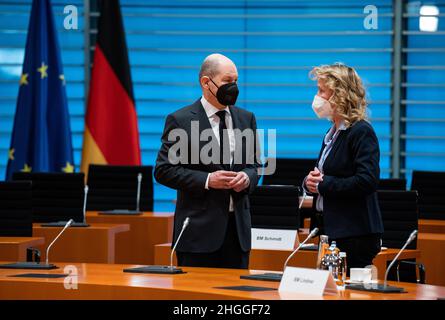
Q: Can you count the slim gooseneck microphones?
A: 6